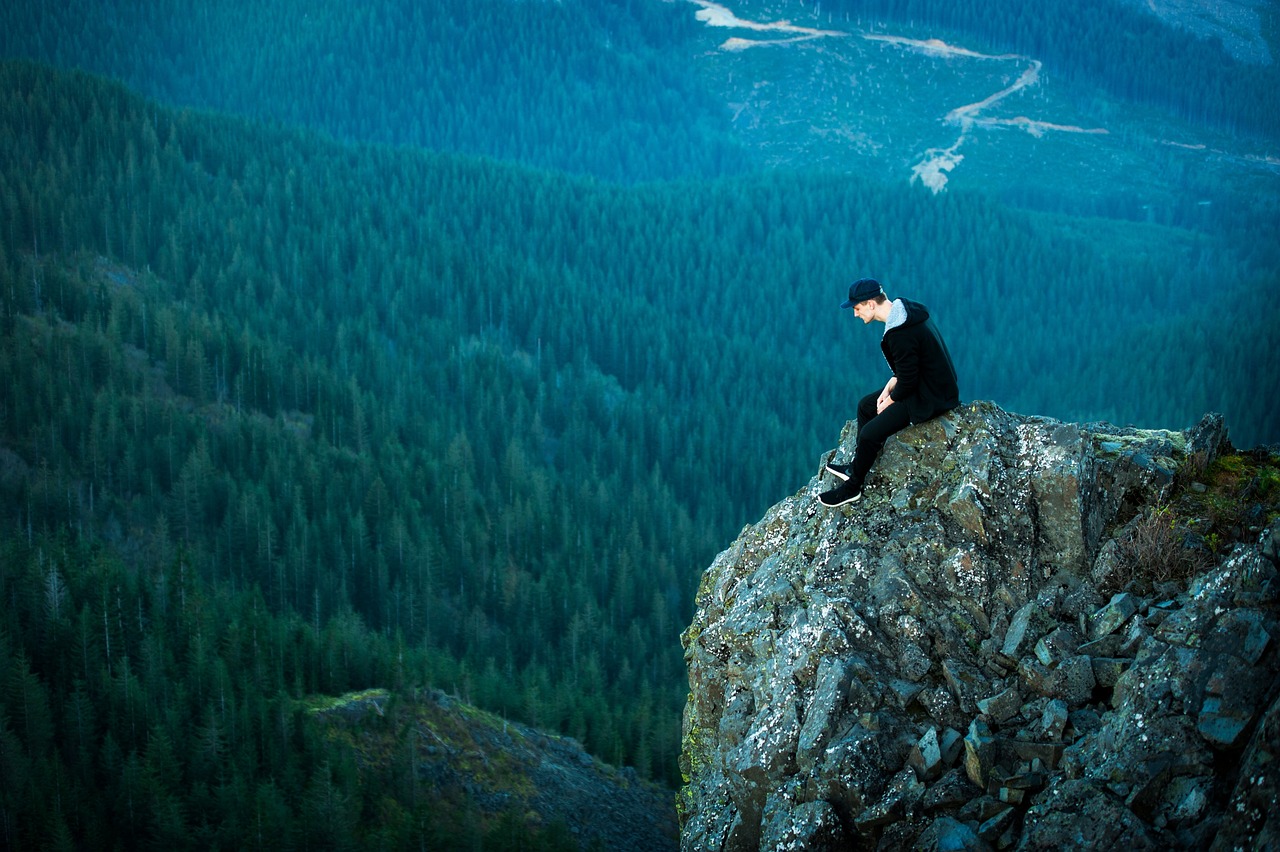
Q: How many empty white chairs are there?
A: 0